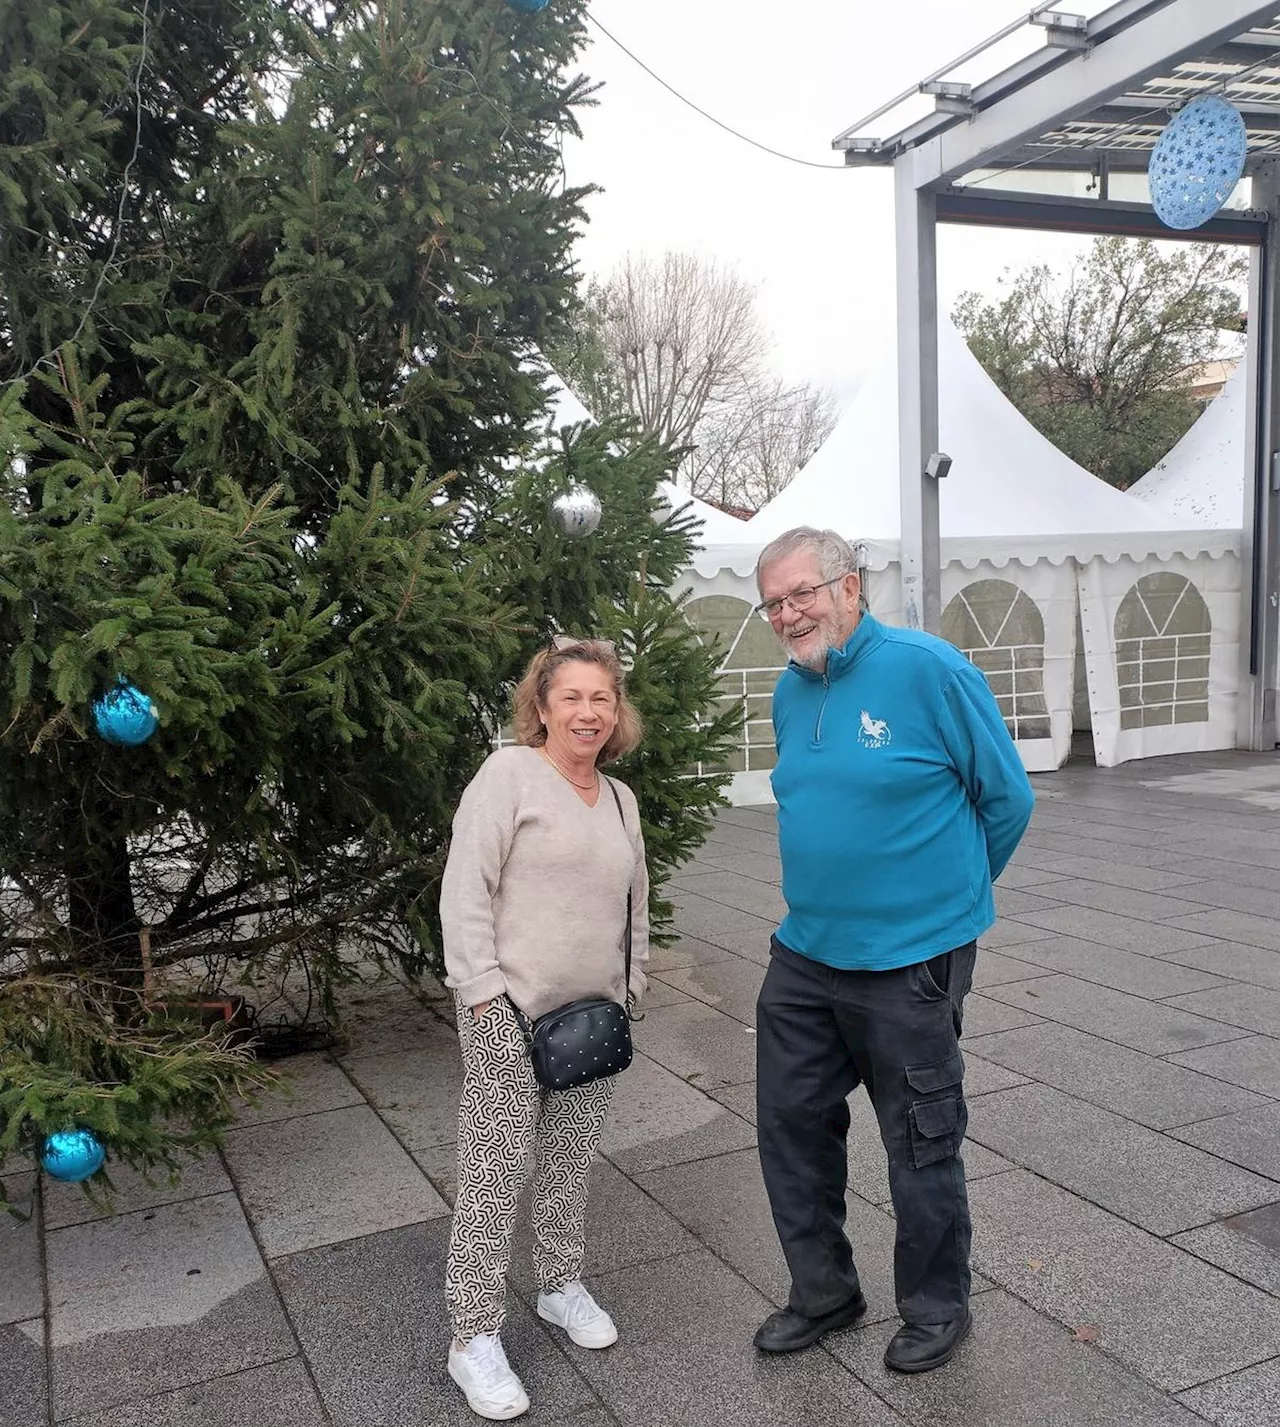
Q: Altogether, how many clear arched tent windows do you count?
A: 3